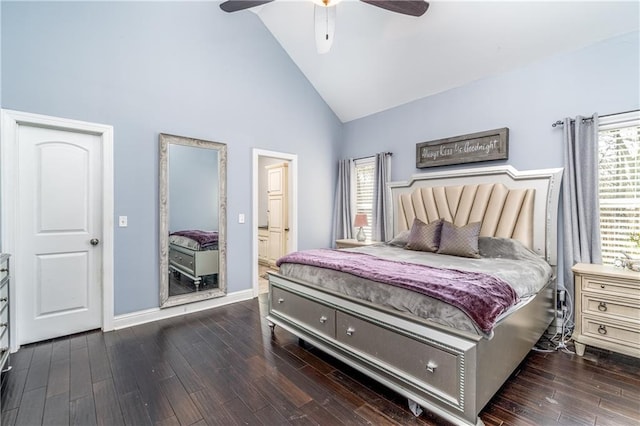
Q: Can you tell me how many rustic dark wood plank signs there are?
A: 1